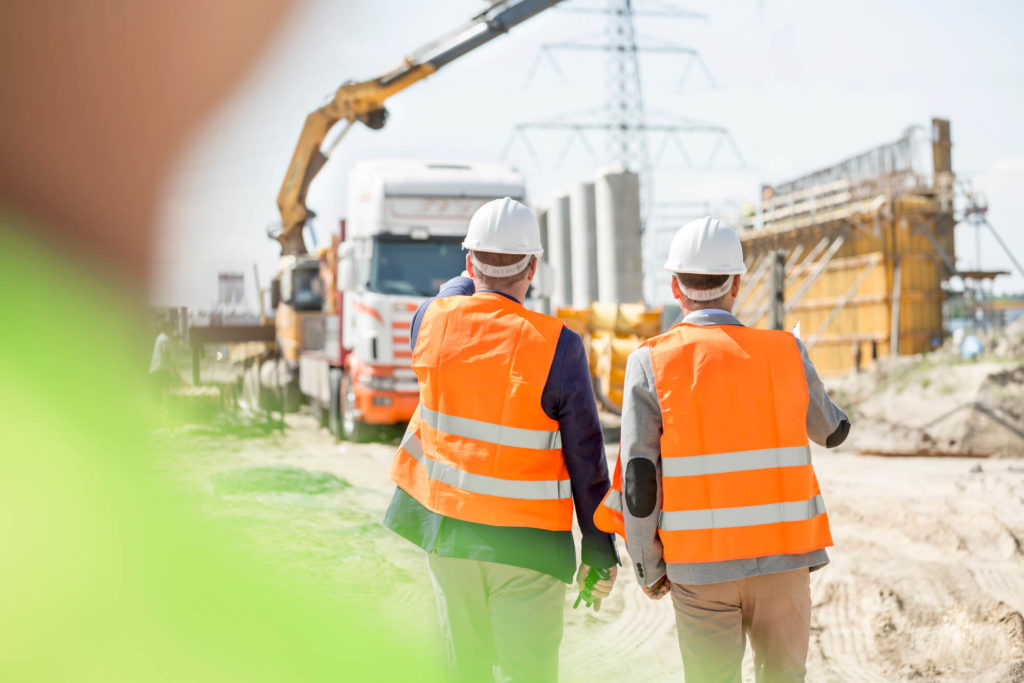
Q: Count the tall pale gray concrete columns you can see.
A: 4